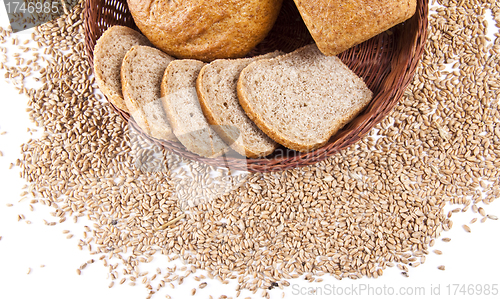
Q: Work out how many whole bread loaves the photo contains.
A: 2